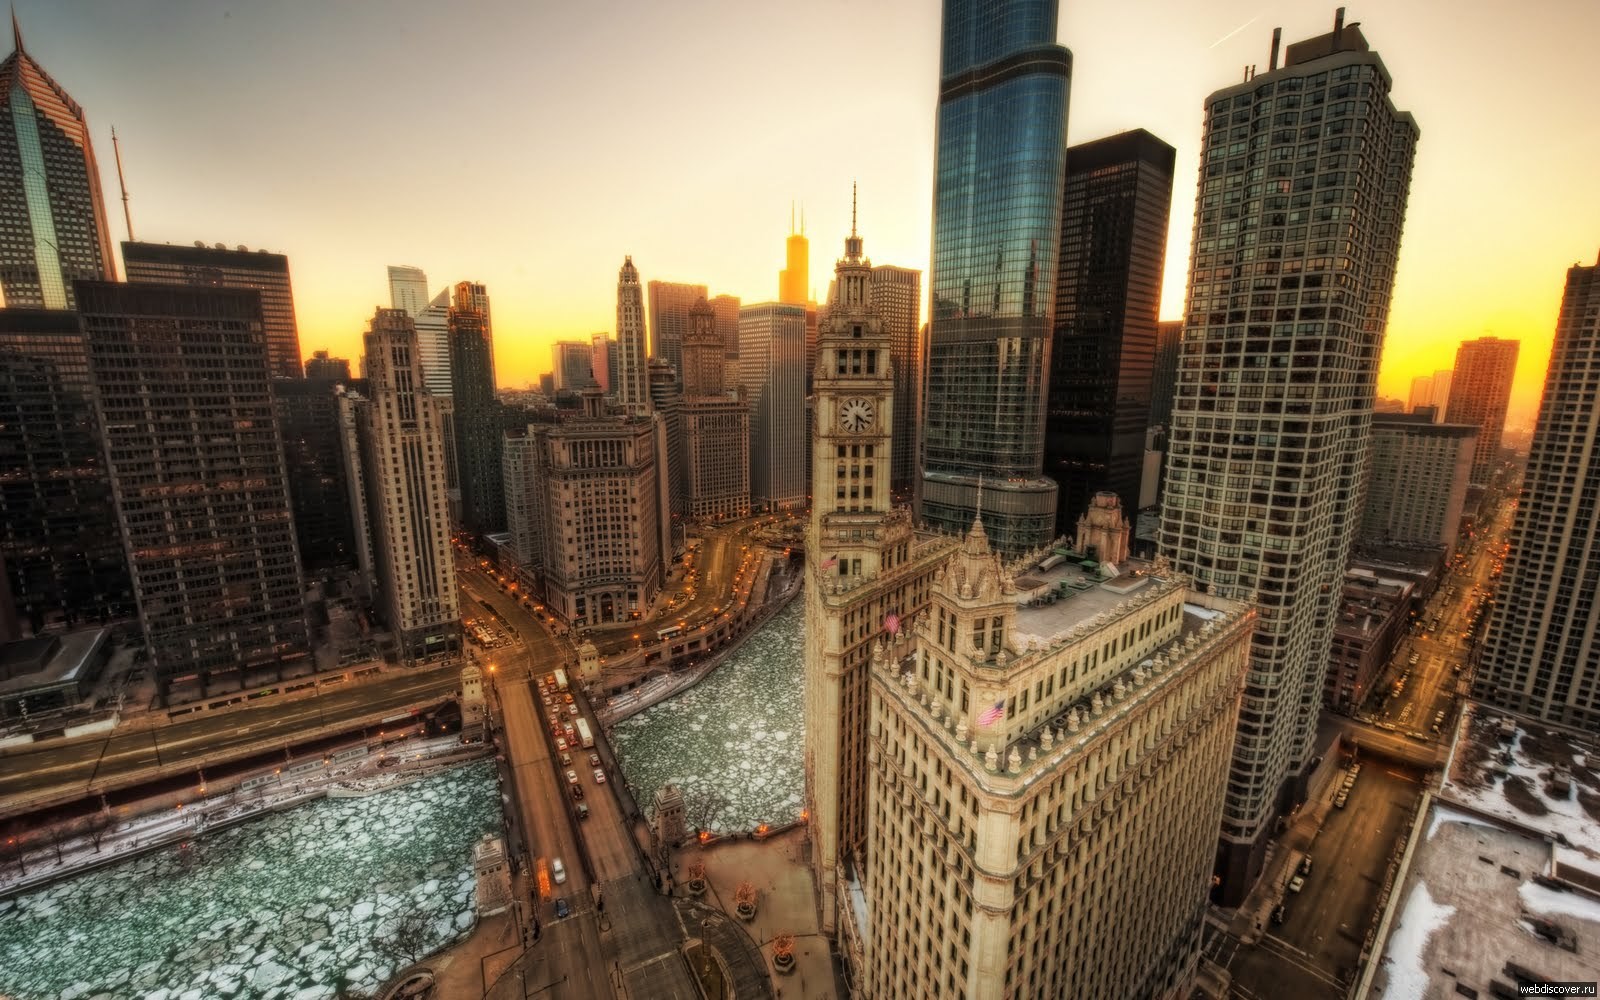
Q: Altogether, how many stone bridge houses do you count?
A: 4